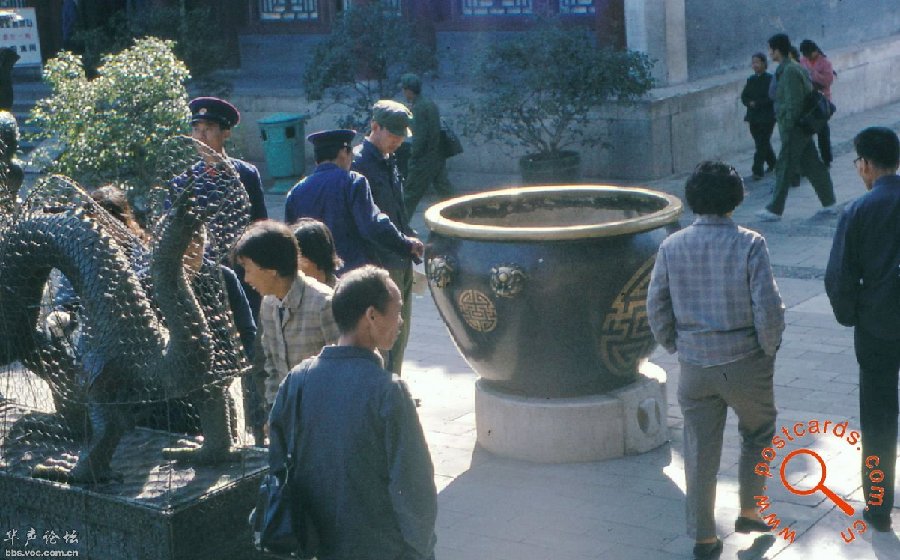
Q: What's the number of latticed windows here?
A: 4